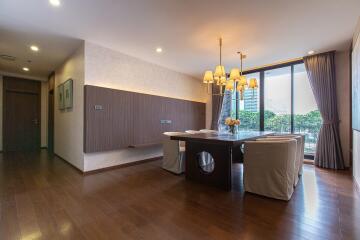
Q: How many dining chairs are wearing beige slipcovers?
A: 6